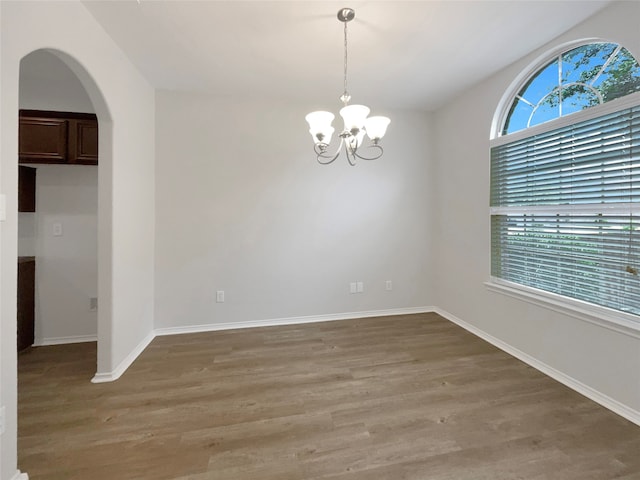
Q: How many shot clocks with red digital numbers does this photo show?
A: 0